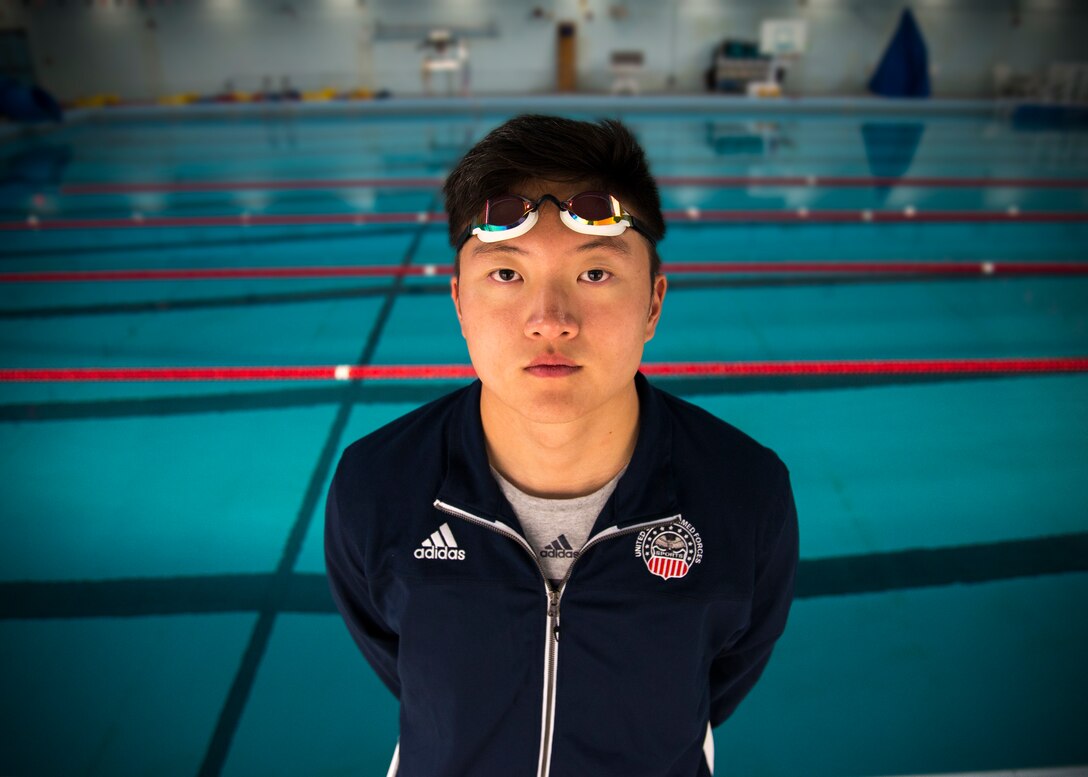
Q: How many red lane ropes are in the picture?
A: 4